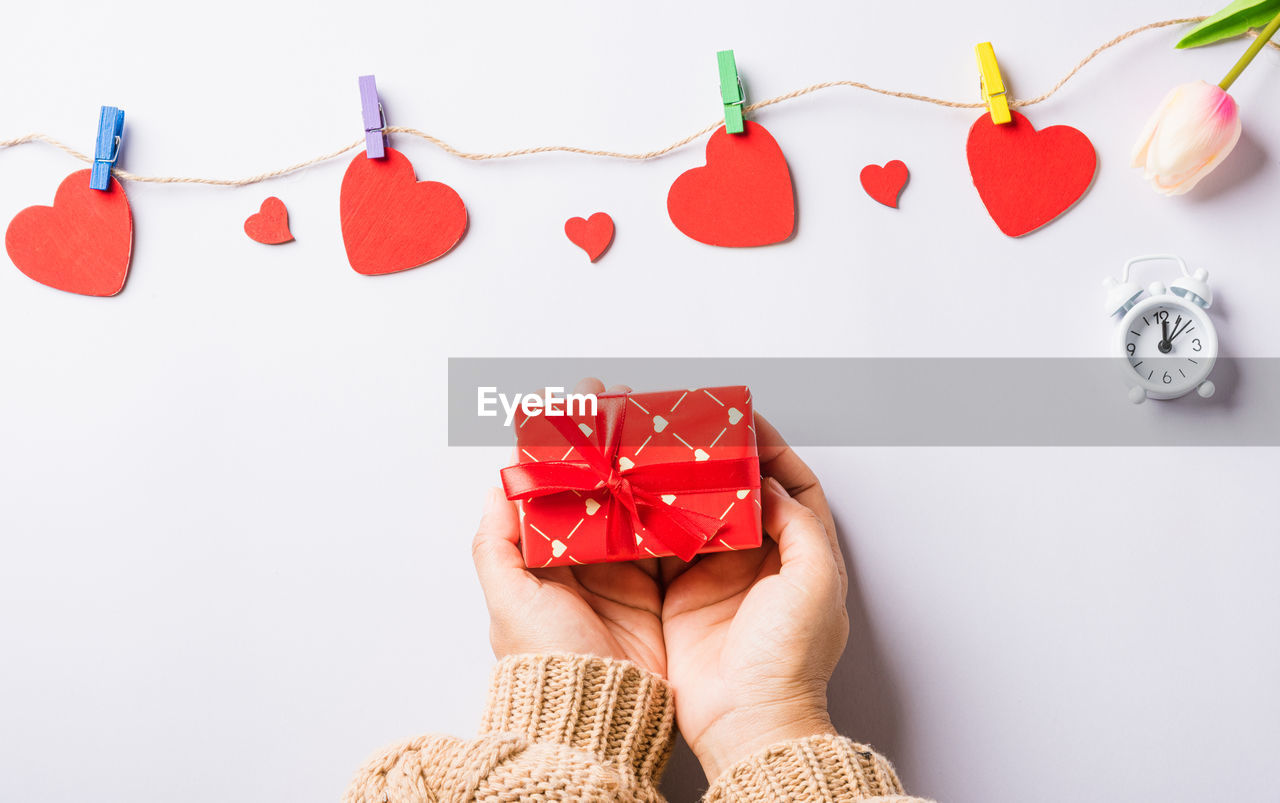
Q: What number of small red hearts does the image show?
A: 3